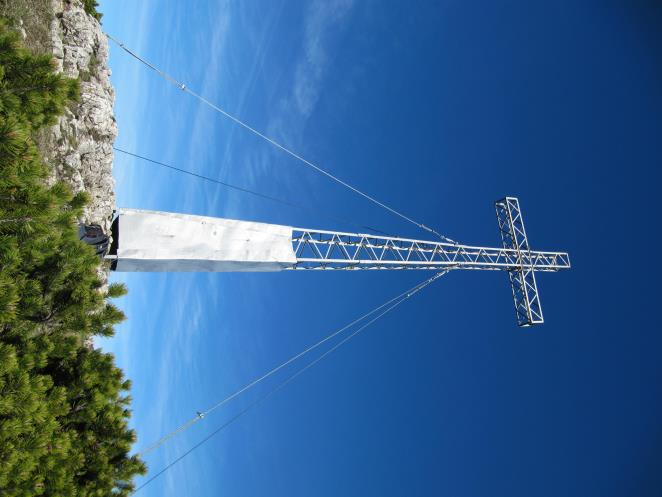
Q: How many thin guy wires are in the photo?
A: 4